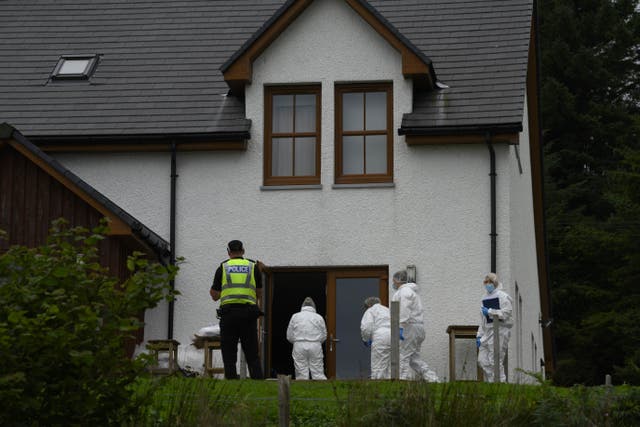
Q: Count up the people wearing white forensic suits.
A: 4